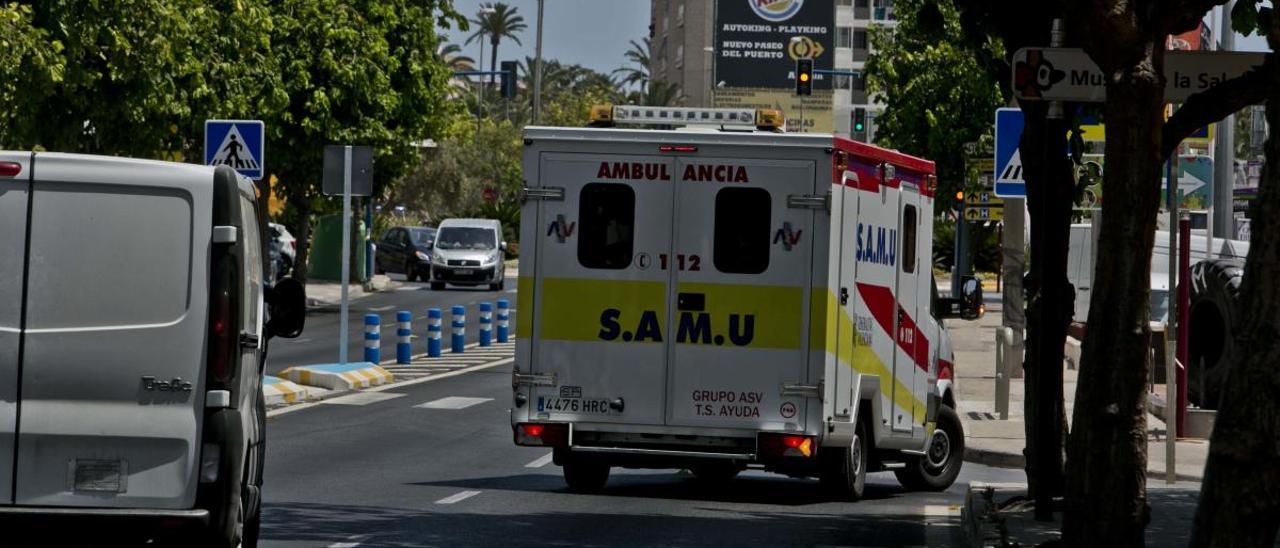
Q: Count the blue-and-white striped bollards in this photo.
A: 6